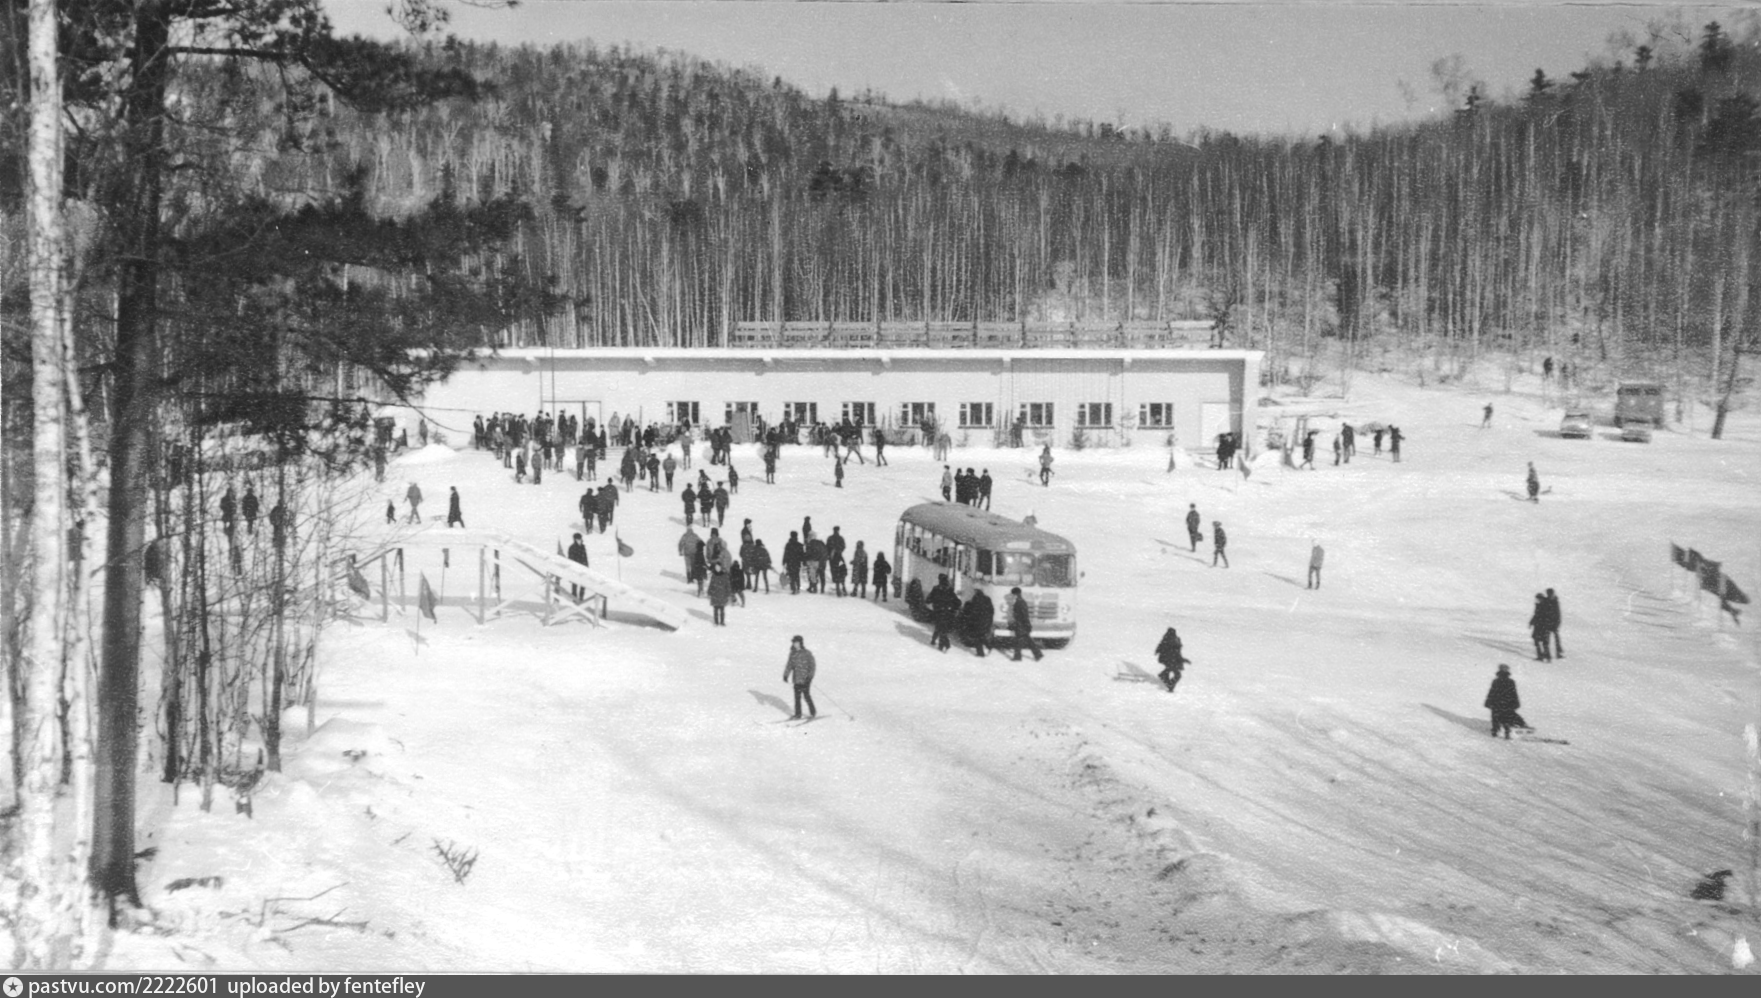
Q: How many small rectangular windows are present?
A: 9